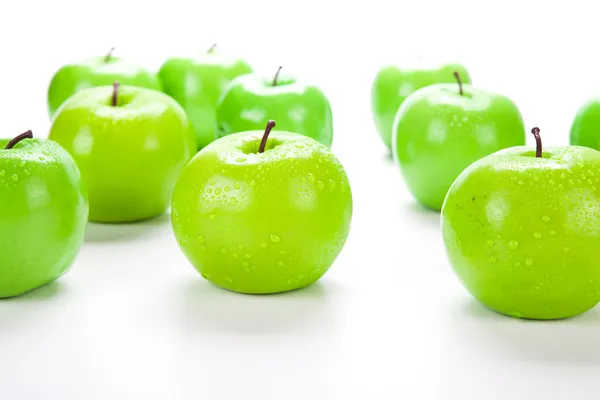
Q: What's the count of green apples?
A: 10